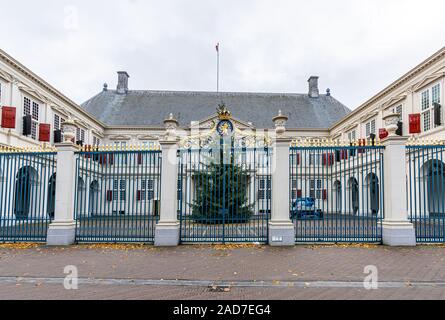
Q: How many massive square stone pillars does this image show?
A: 4